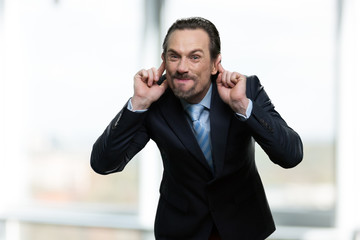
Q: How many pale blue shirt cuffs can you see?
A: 2